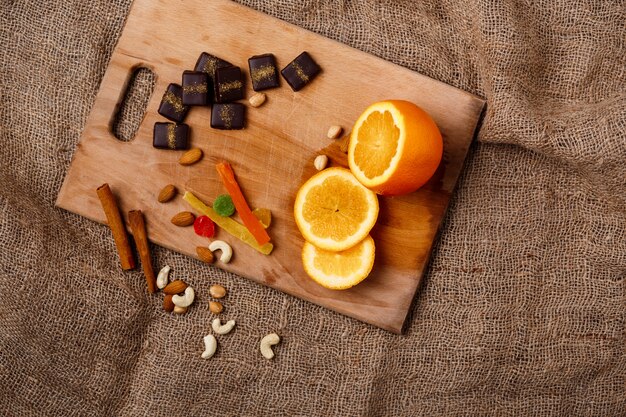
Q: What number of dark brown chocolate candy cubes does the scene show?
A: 8